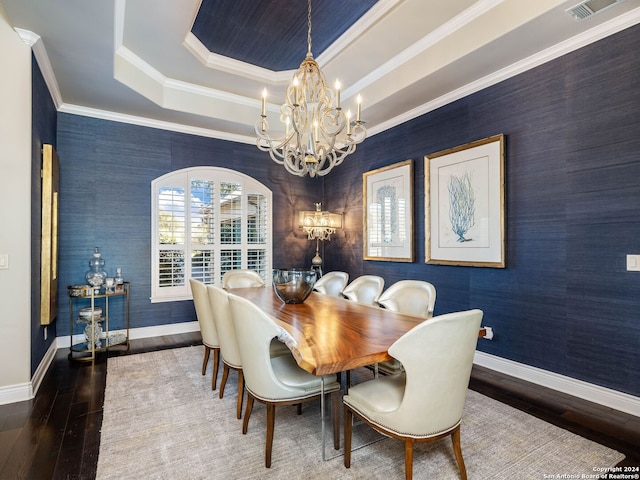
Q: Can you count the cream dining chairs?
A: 8